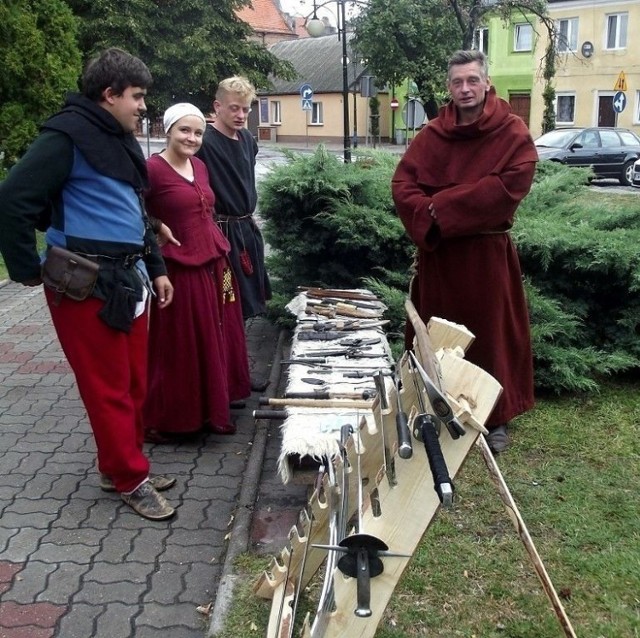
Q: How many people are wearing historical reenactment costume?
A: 4